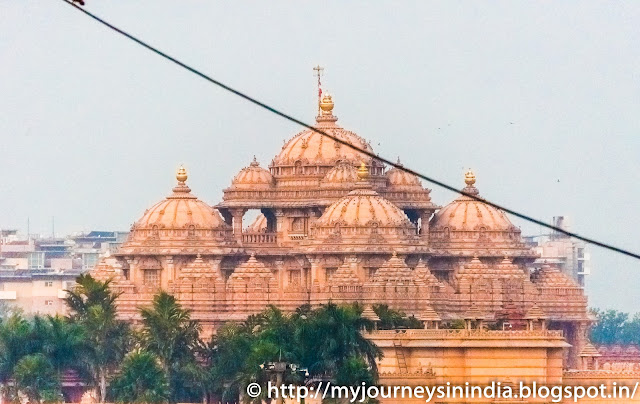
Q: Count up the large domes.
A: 4